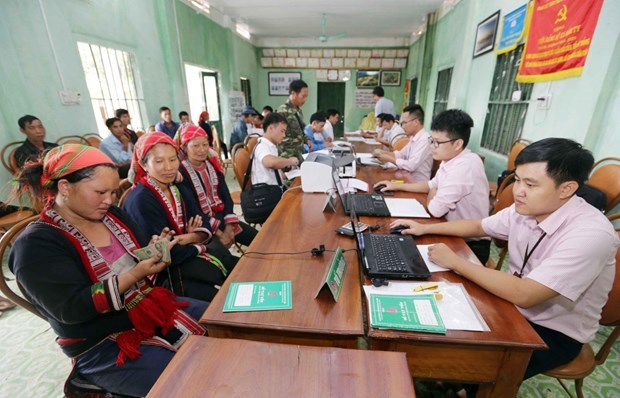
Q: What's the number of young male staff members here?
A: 3